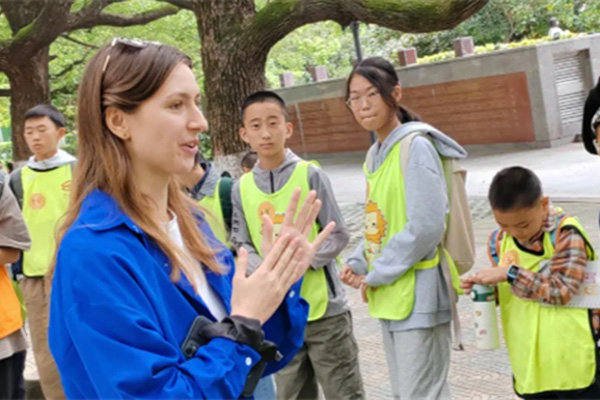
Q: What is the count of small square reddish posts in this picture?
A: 4